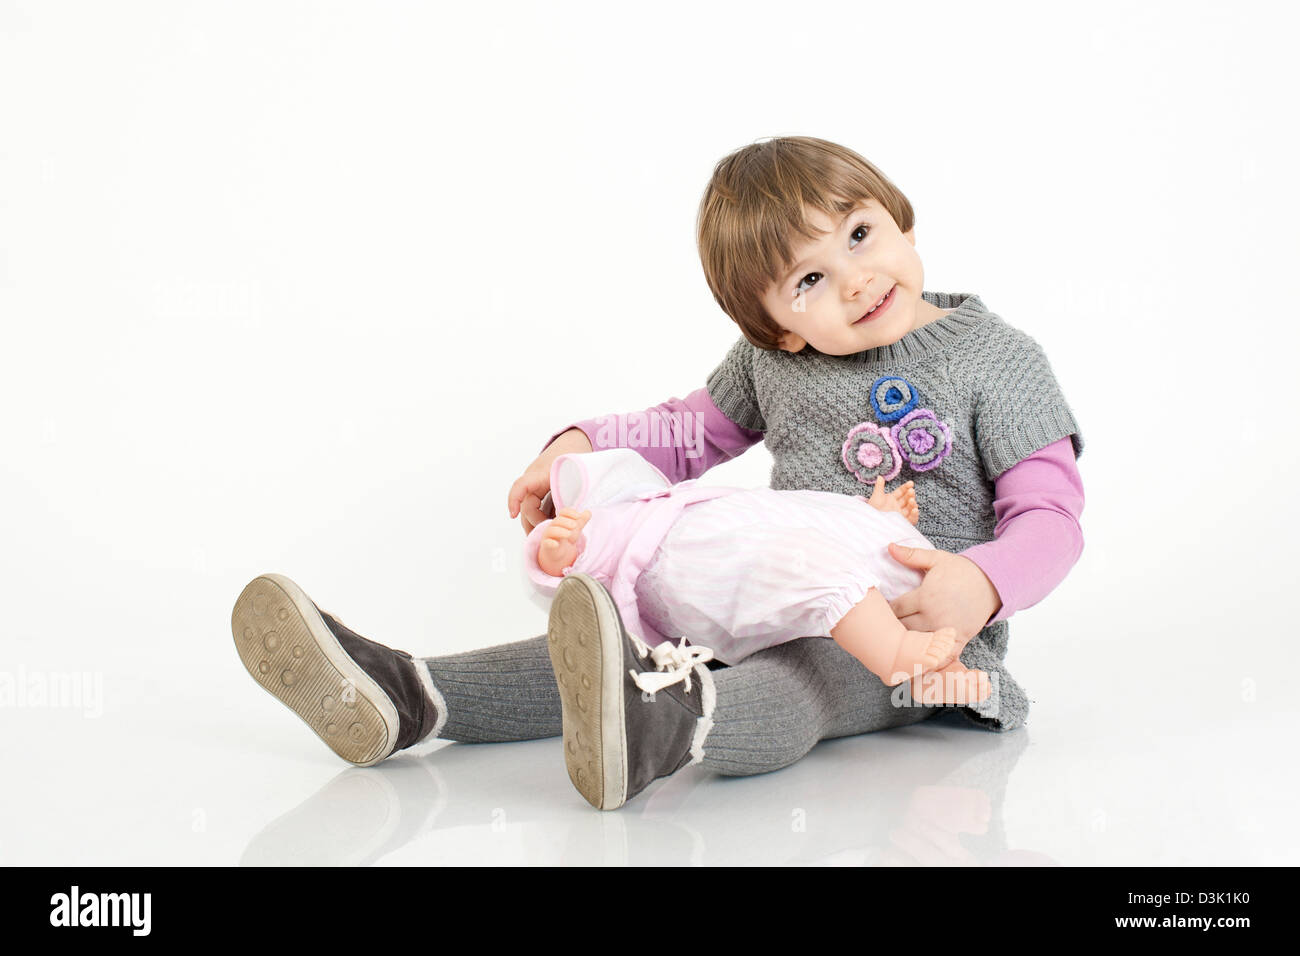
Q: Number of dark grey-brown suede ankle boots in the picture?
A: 2